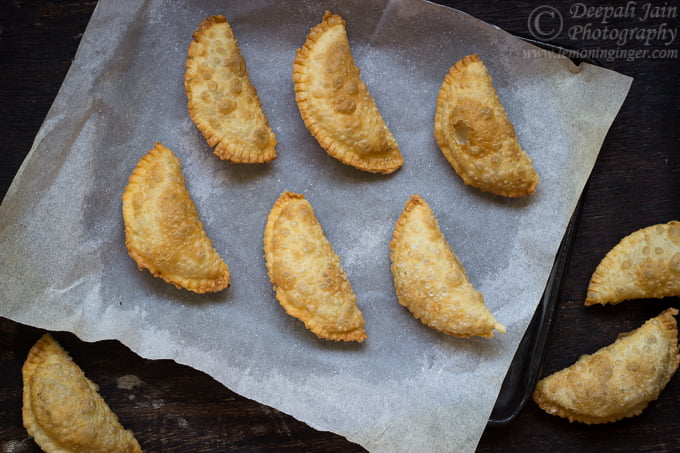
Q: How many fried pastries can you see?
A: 9